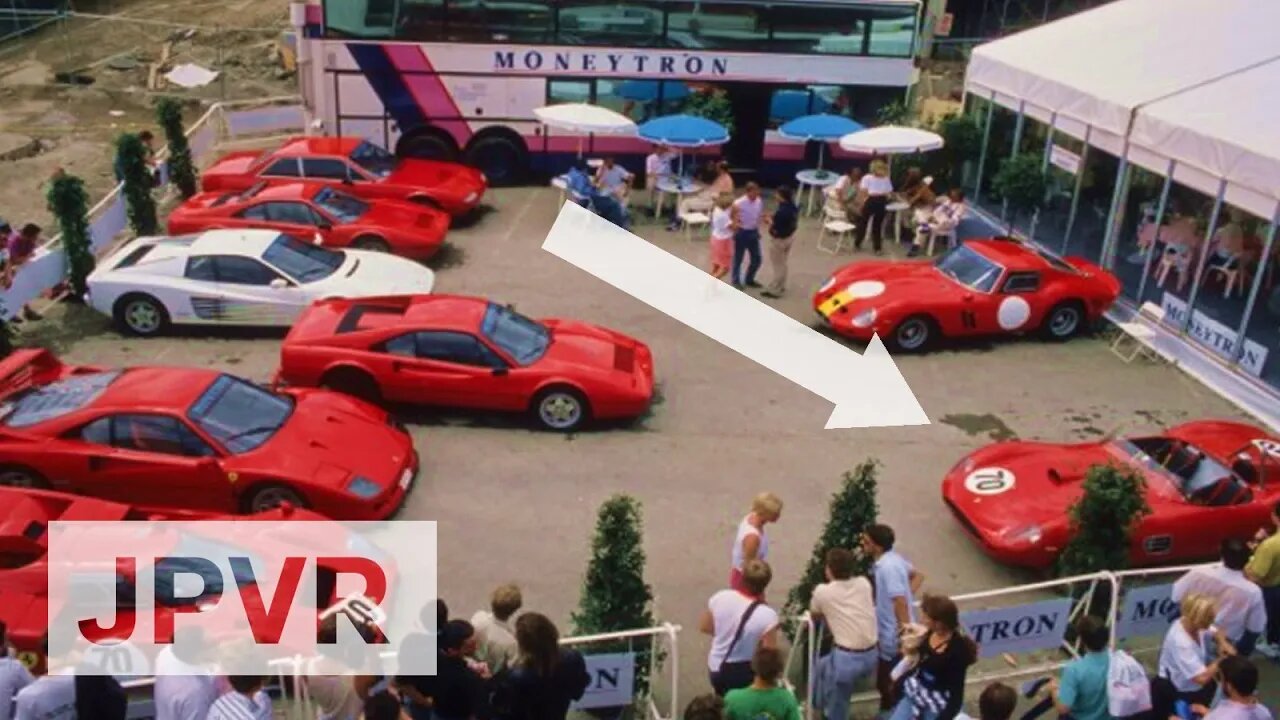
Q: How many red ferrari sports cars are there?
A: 7